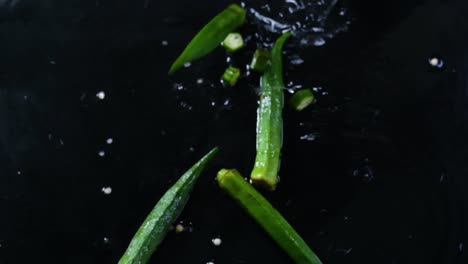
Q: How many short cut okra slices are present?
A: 4